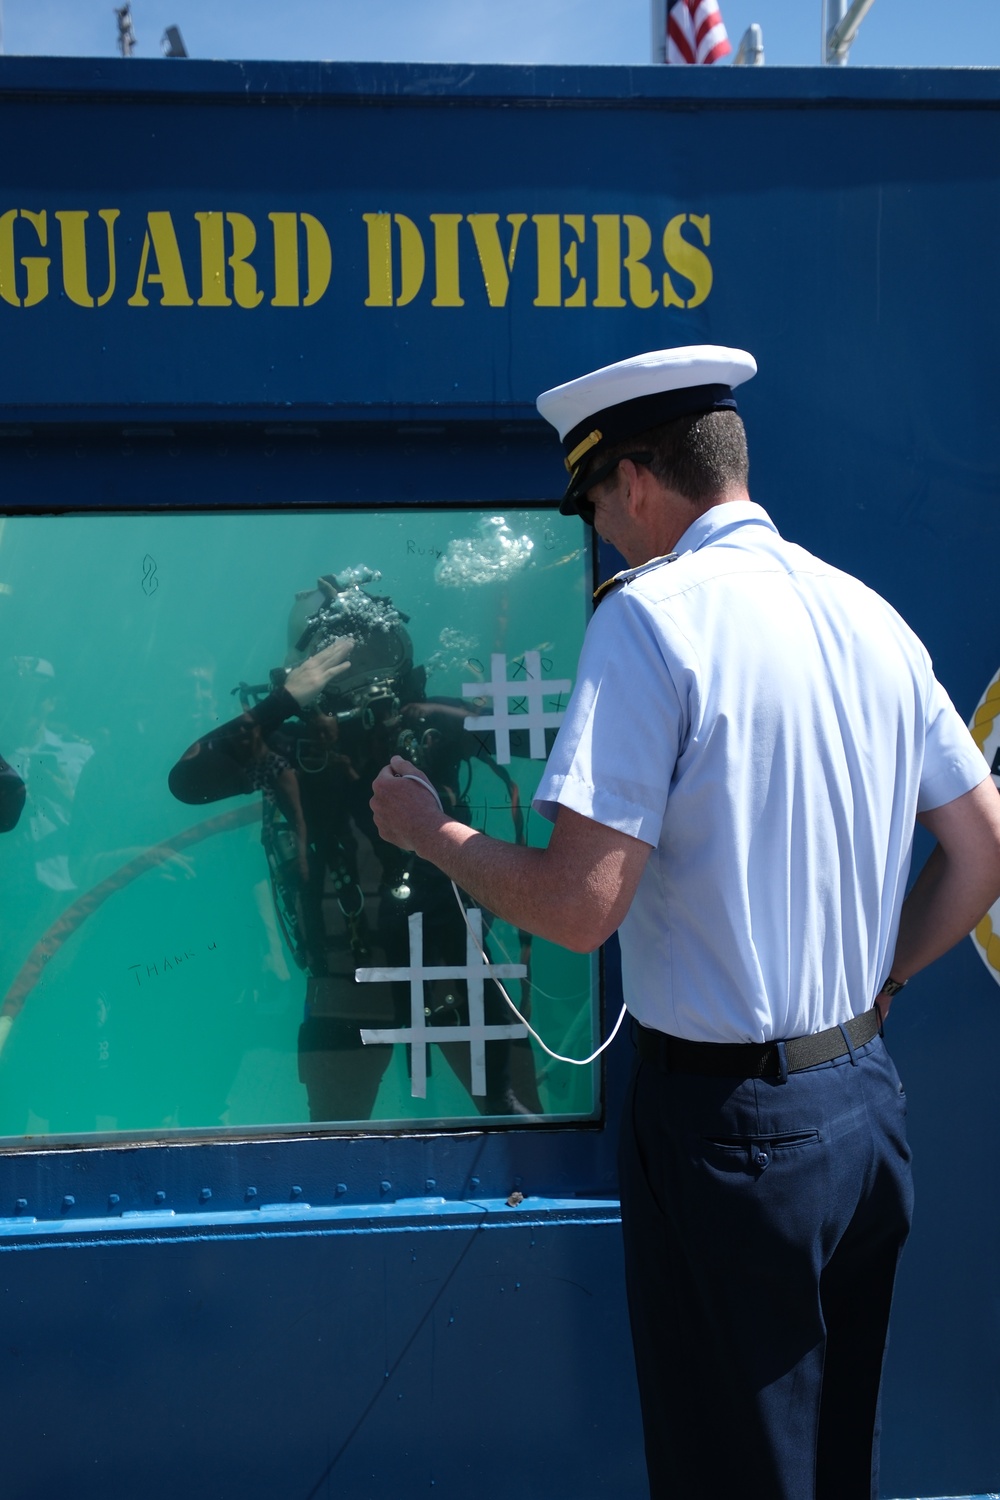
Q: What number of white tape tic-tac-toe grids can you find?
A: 2